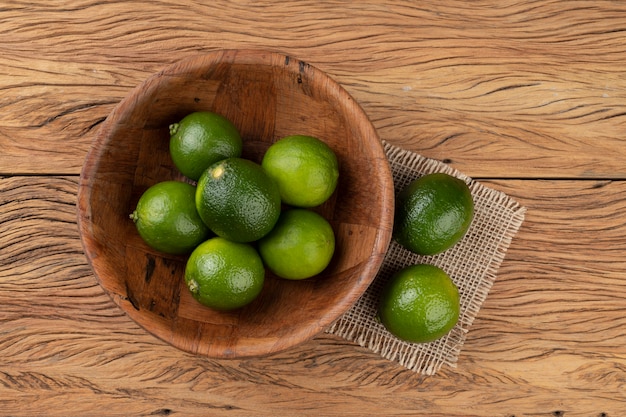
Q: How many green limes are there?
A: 8